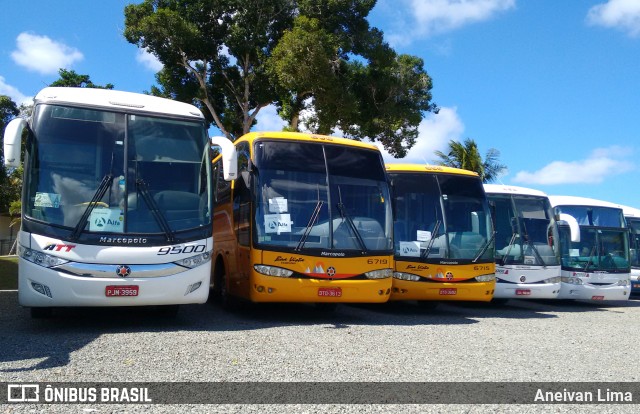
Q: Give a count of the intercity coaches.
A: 6